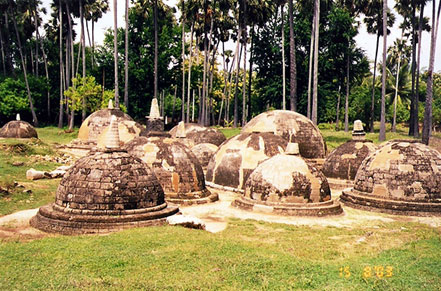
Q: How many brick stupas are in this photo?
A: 11